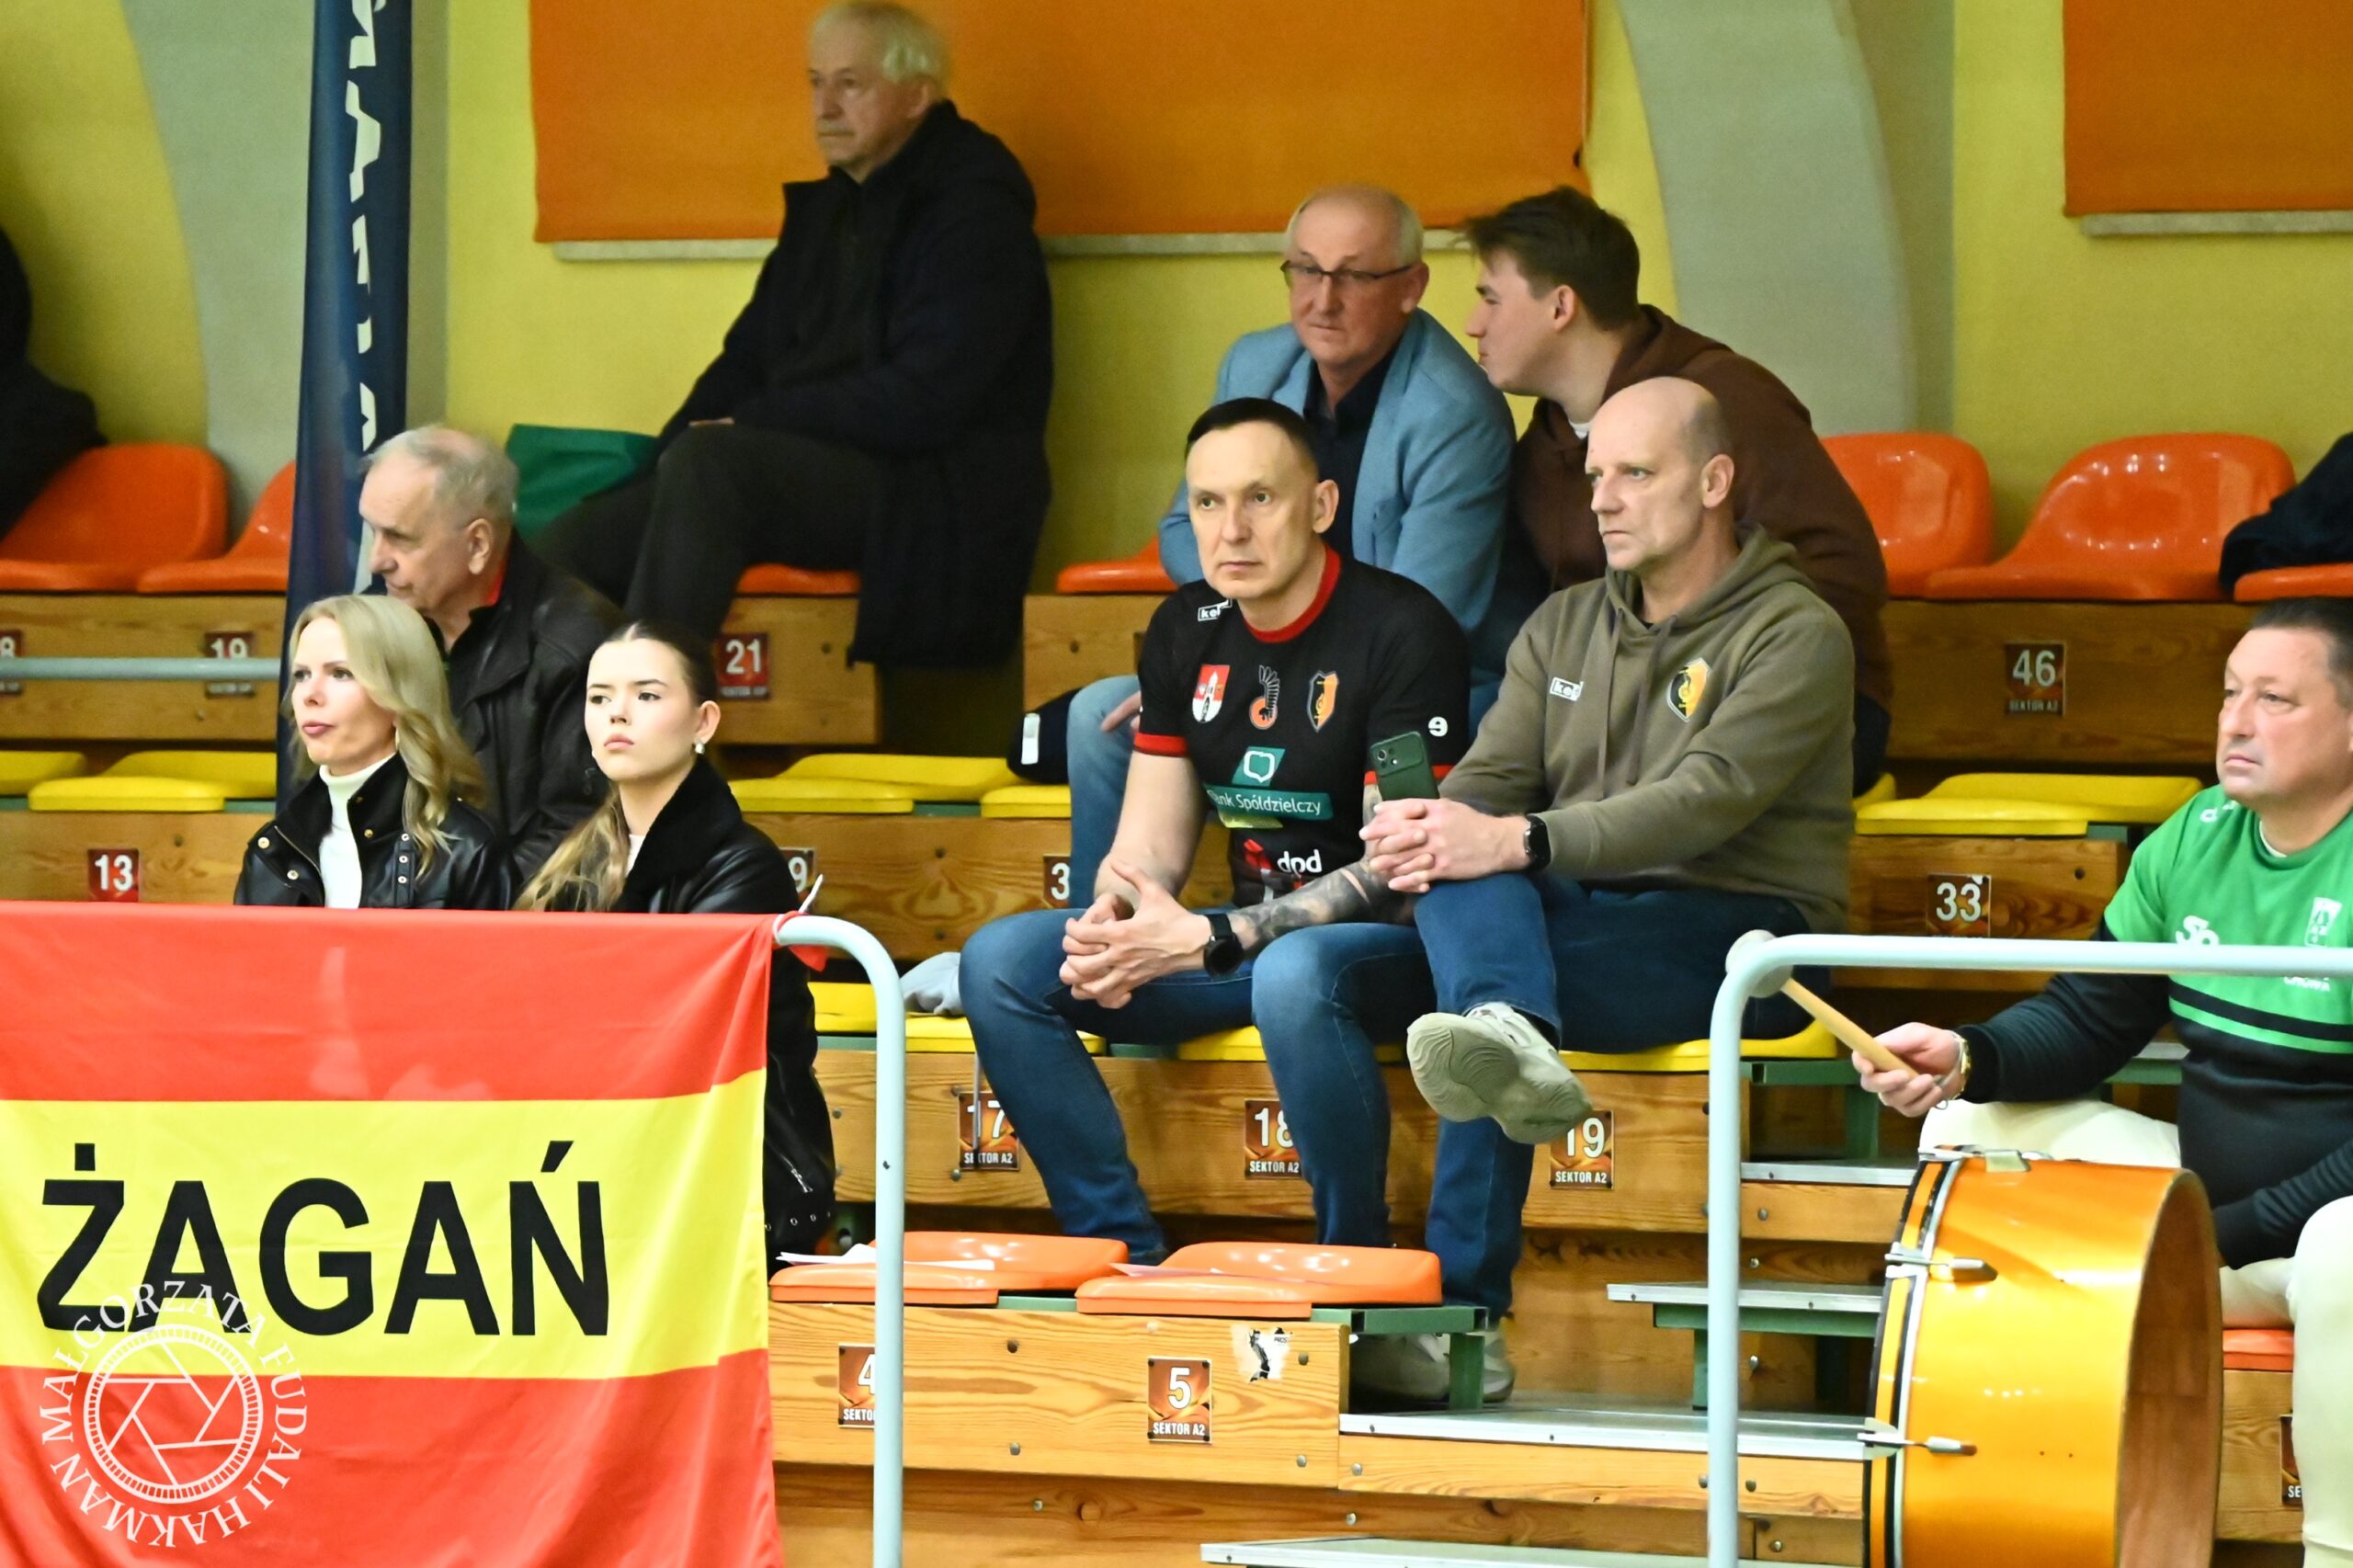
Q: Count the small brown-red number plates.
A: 14